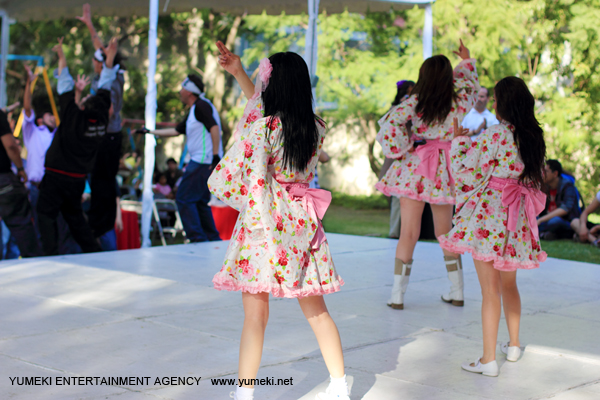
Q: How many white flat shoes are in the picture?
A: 2